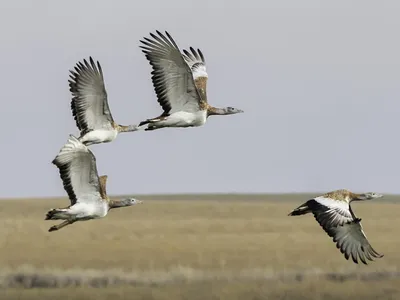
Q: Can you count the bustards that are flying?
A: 4